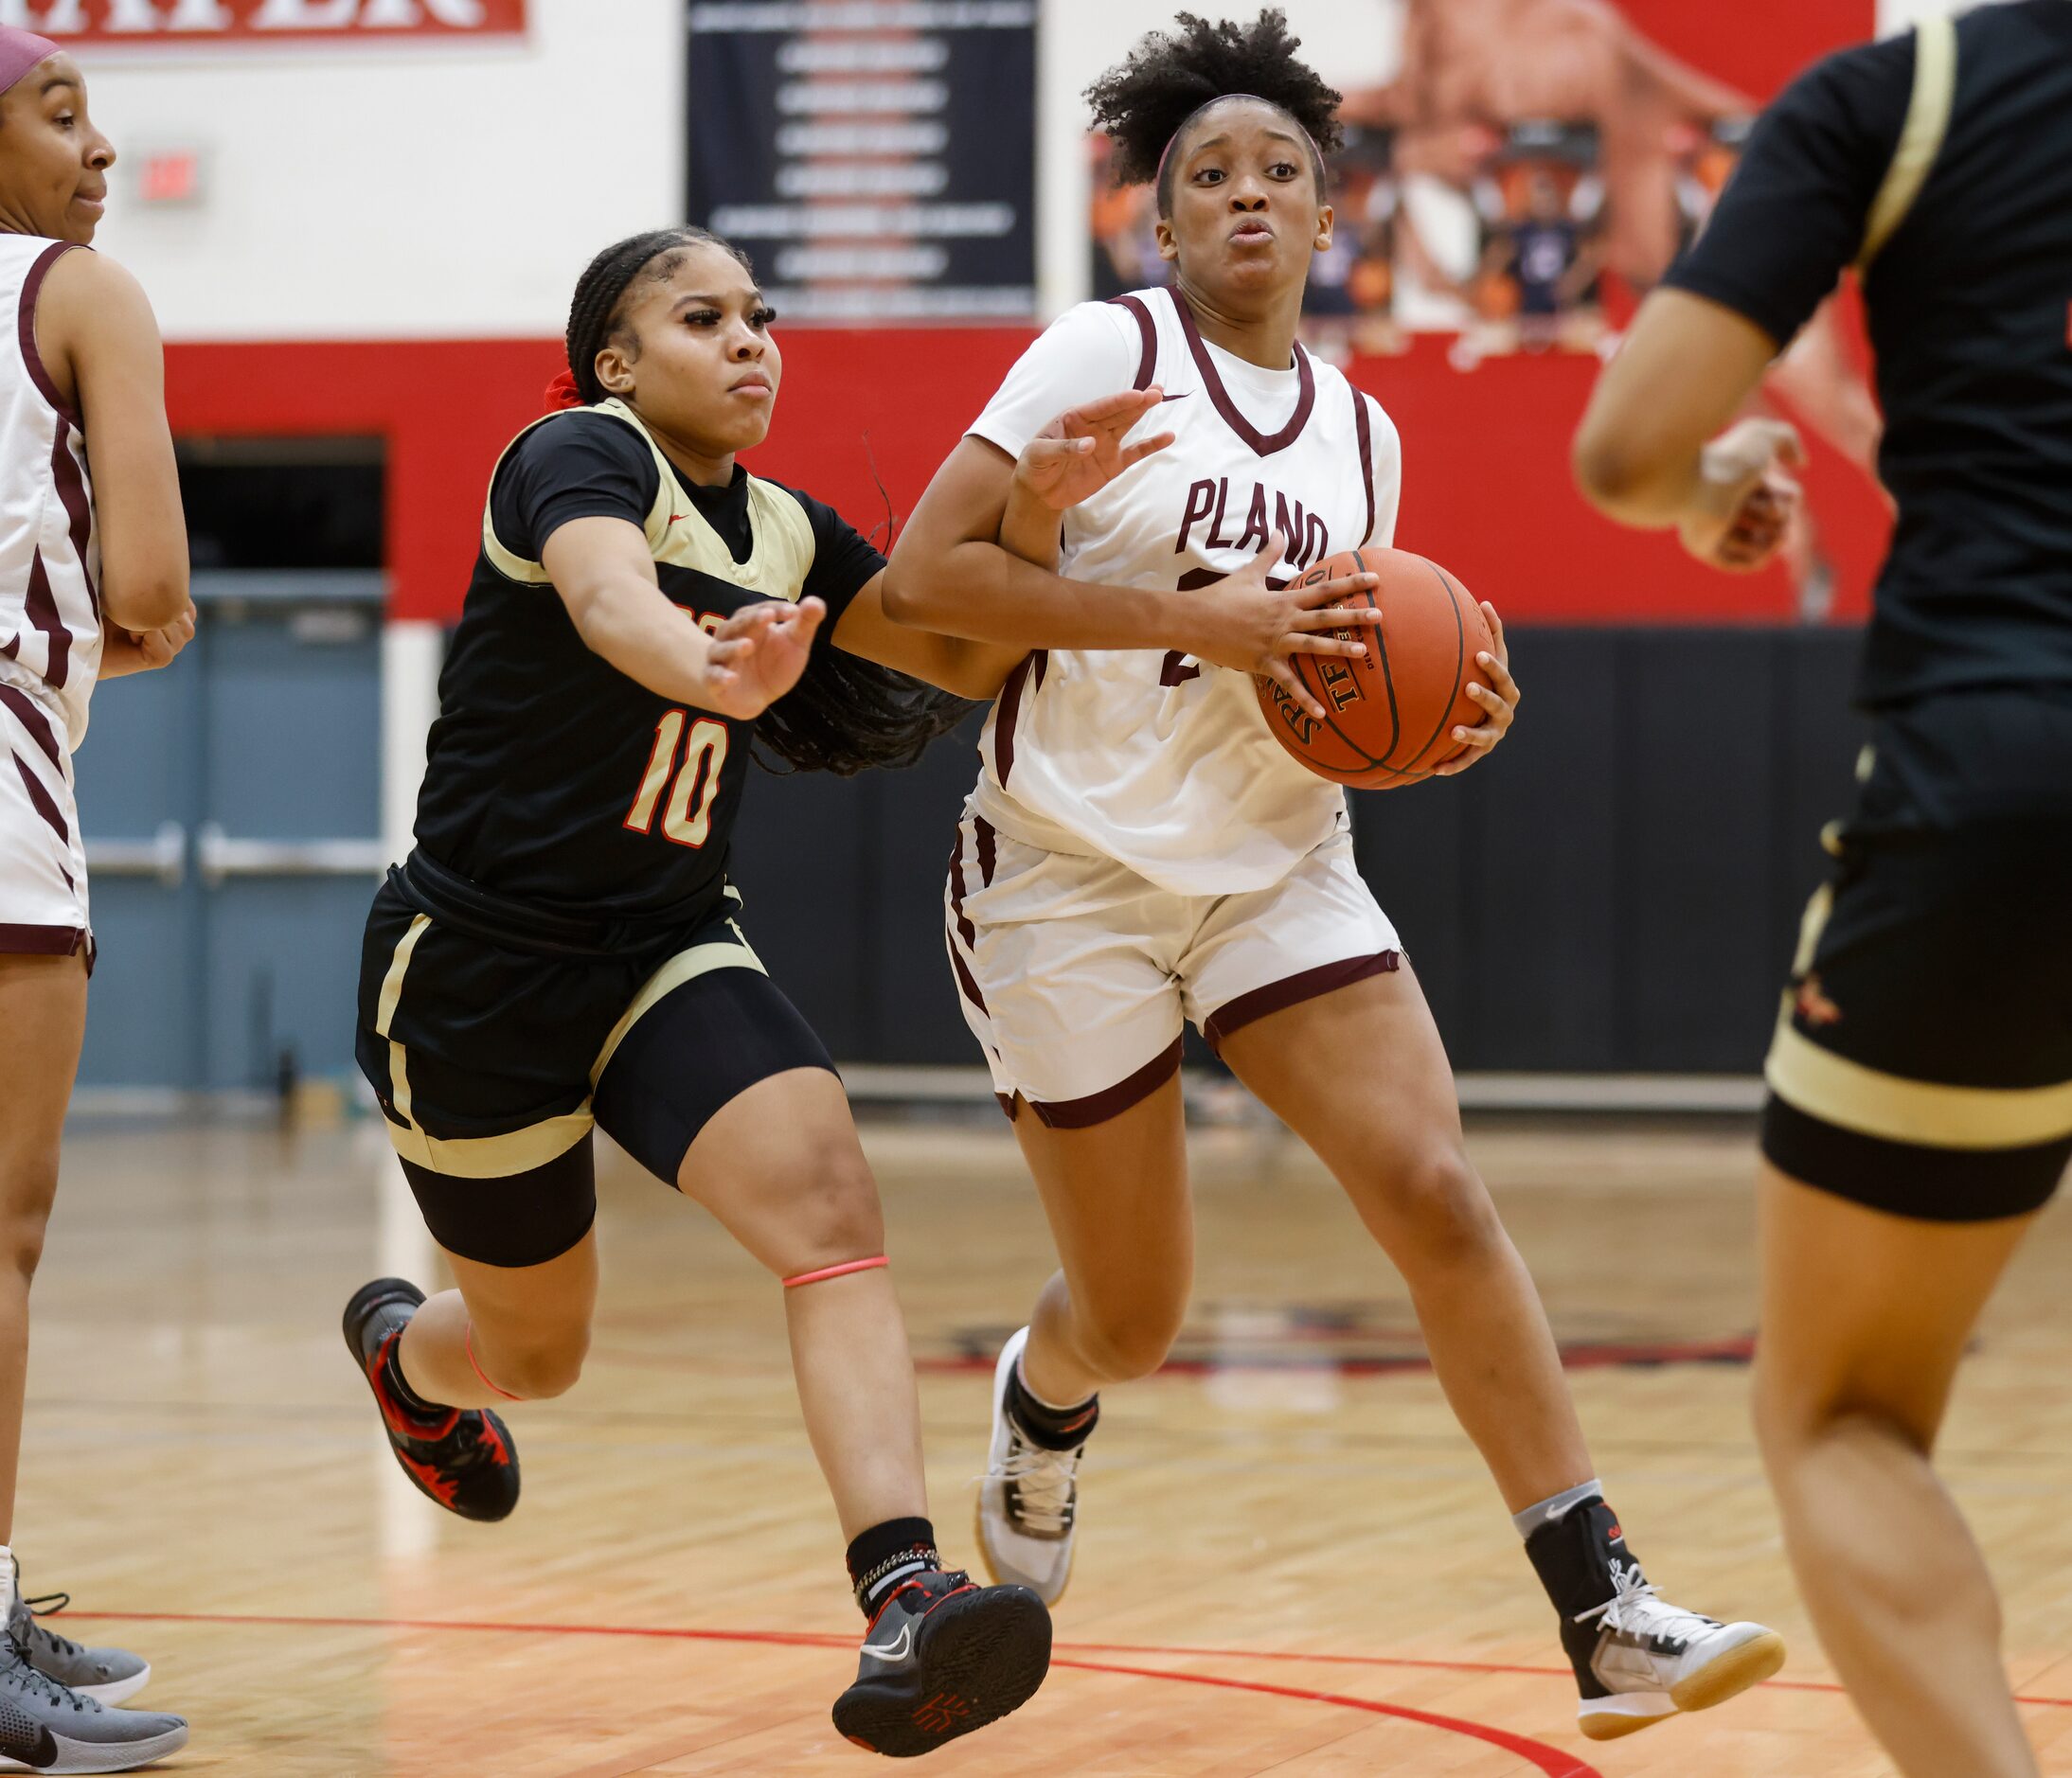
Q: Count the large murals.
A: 1